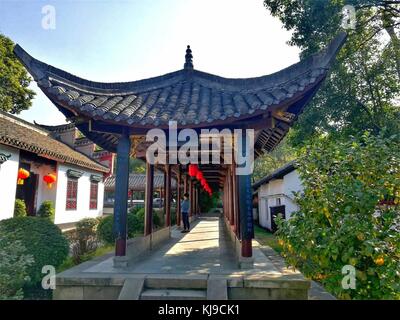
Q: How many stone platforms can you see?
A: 1